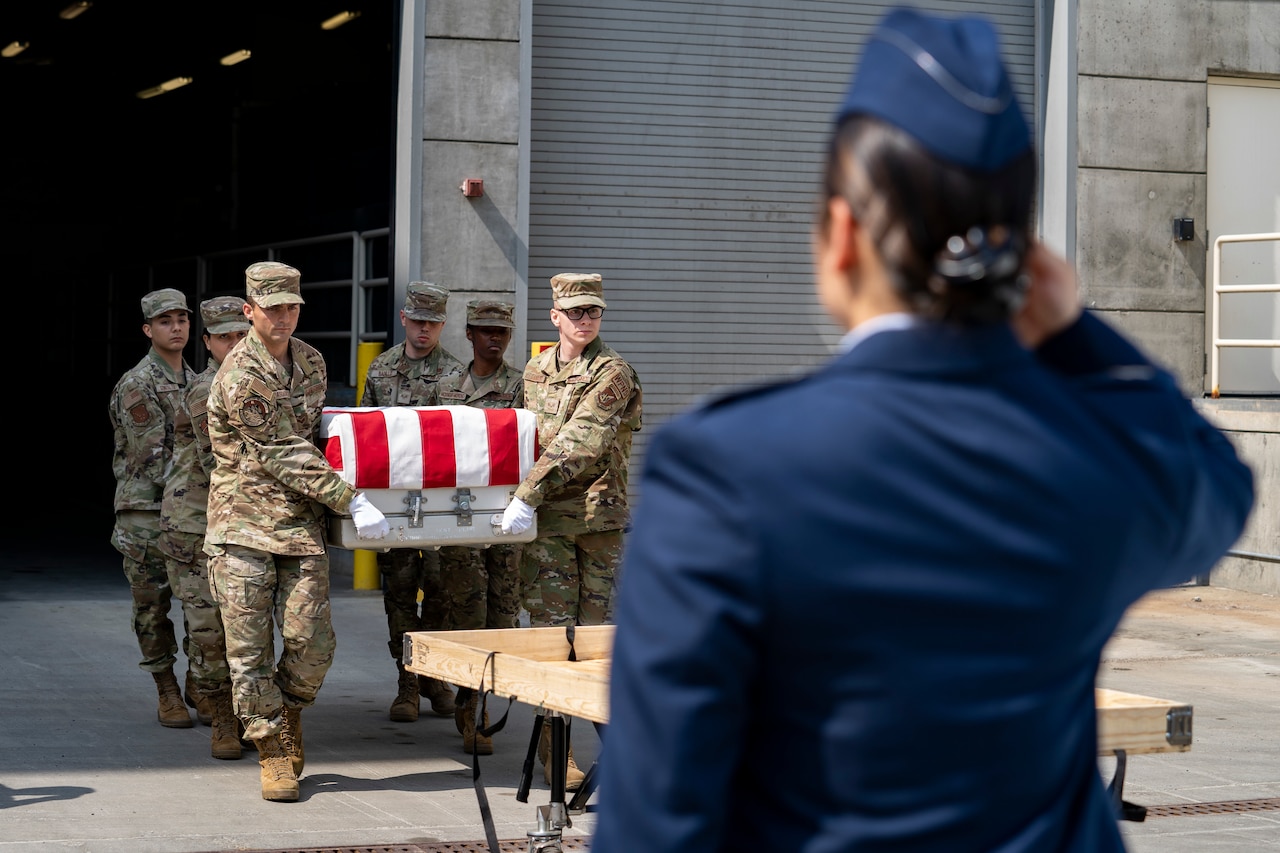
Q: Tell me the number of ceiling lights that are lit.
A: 5